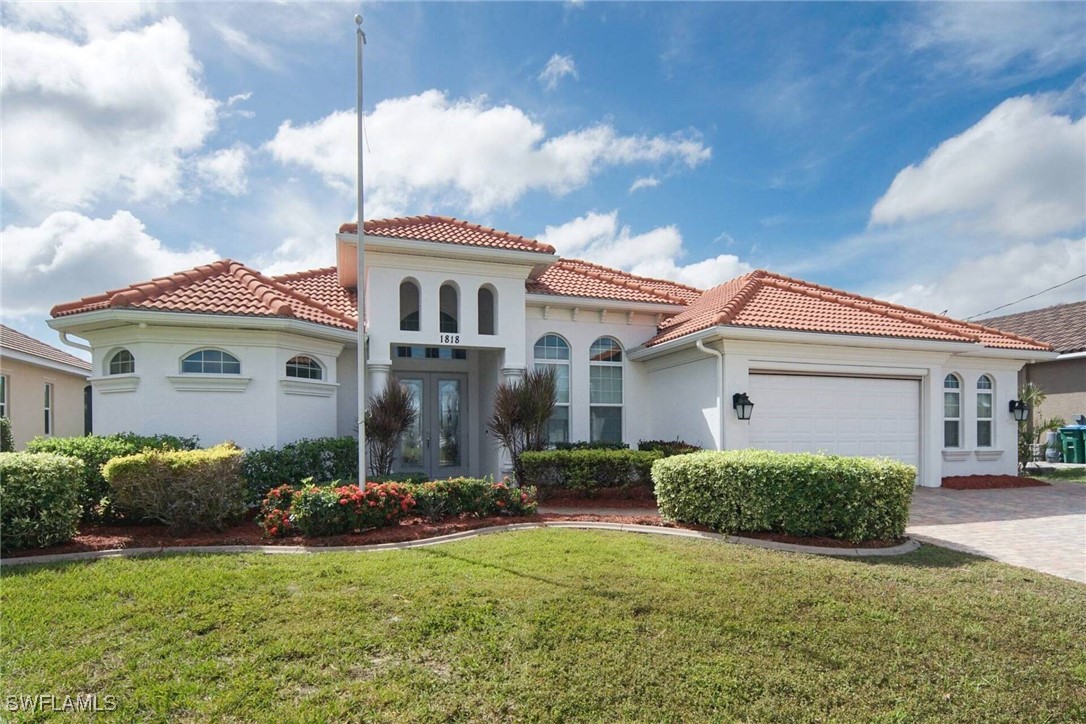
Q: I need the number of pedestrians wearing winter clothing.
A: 0